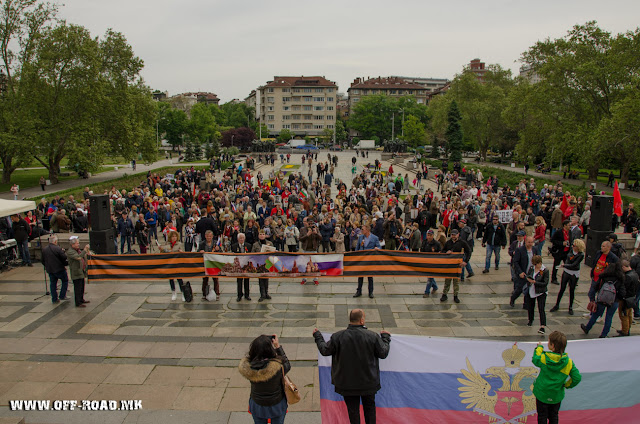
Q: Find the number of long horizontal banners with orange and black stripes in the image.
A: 1